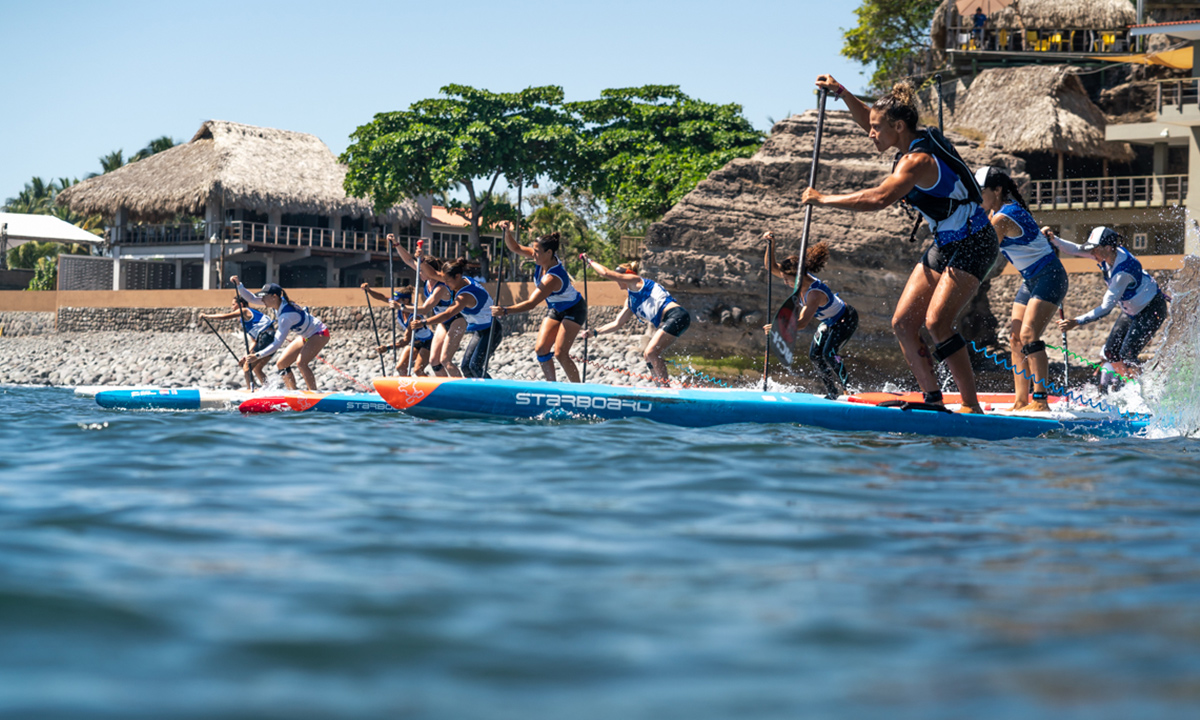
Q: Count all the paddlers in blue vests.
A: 11